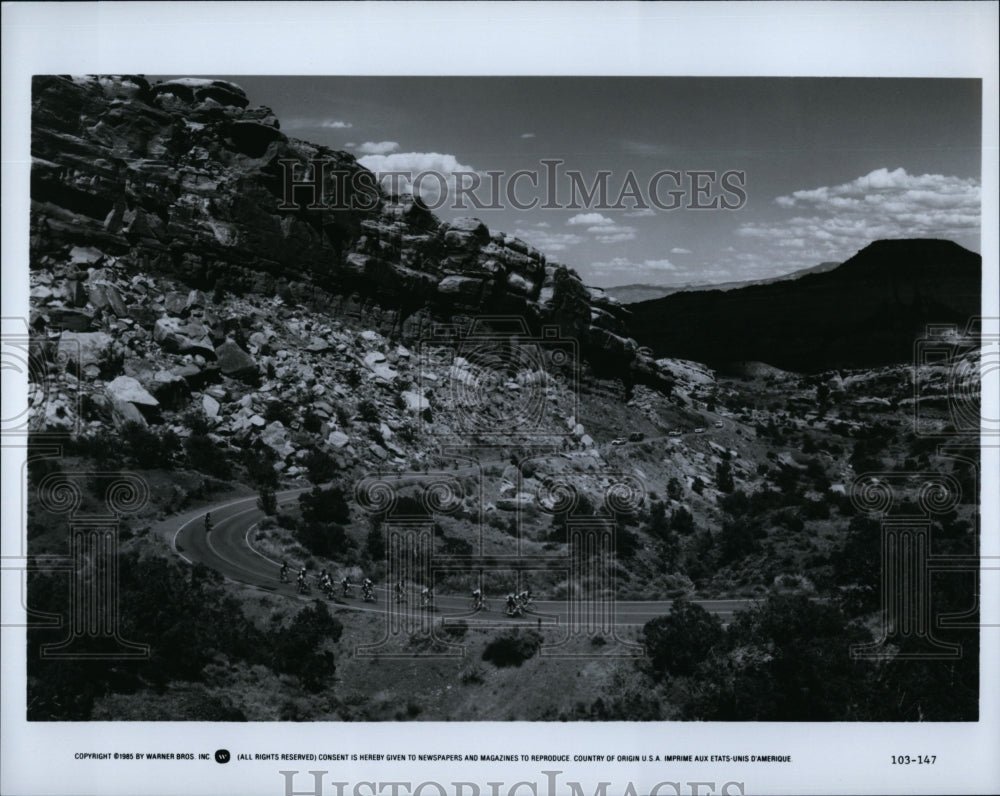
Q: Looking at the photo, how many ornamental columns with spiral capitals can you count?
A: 4